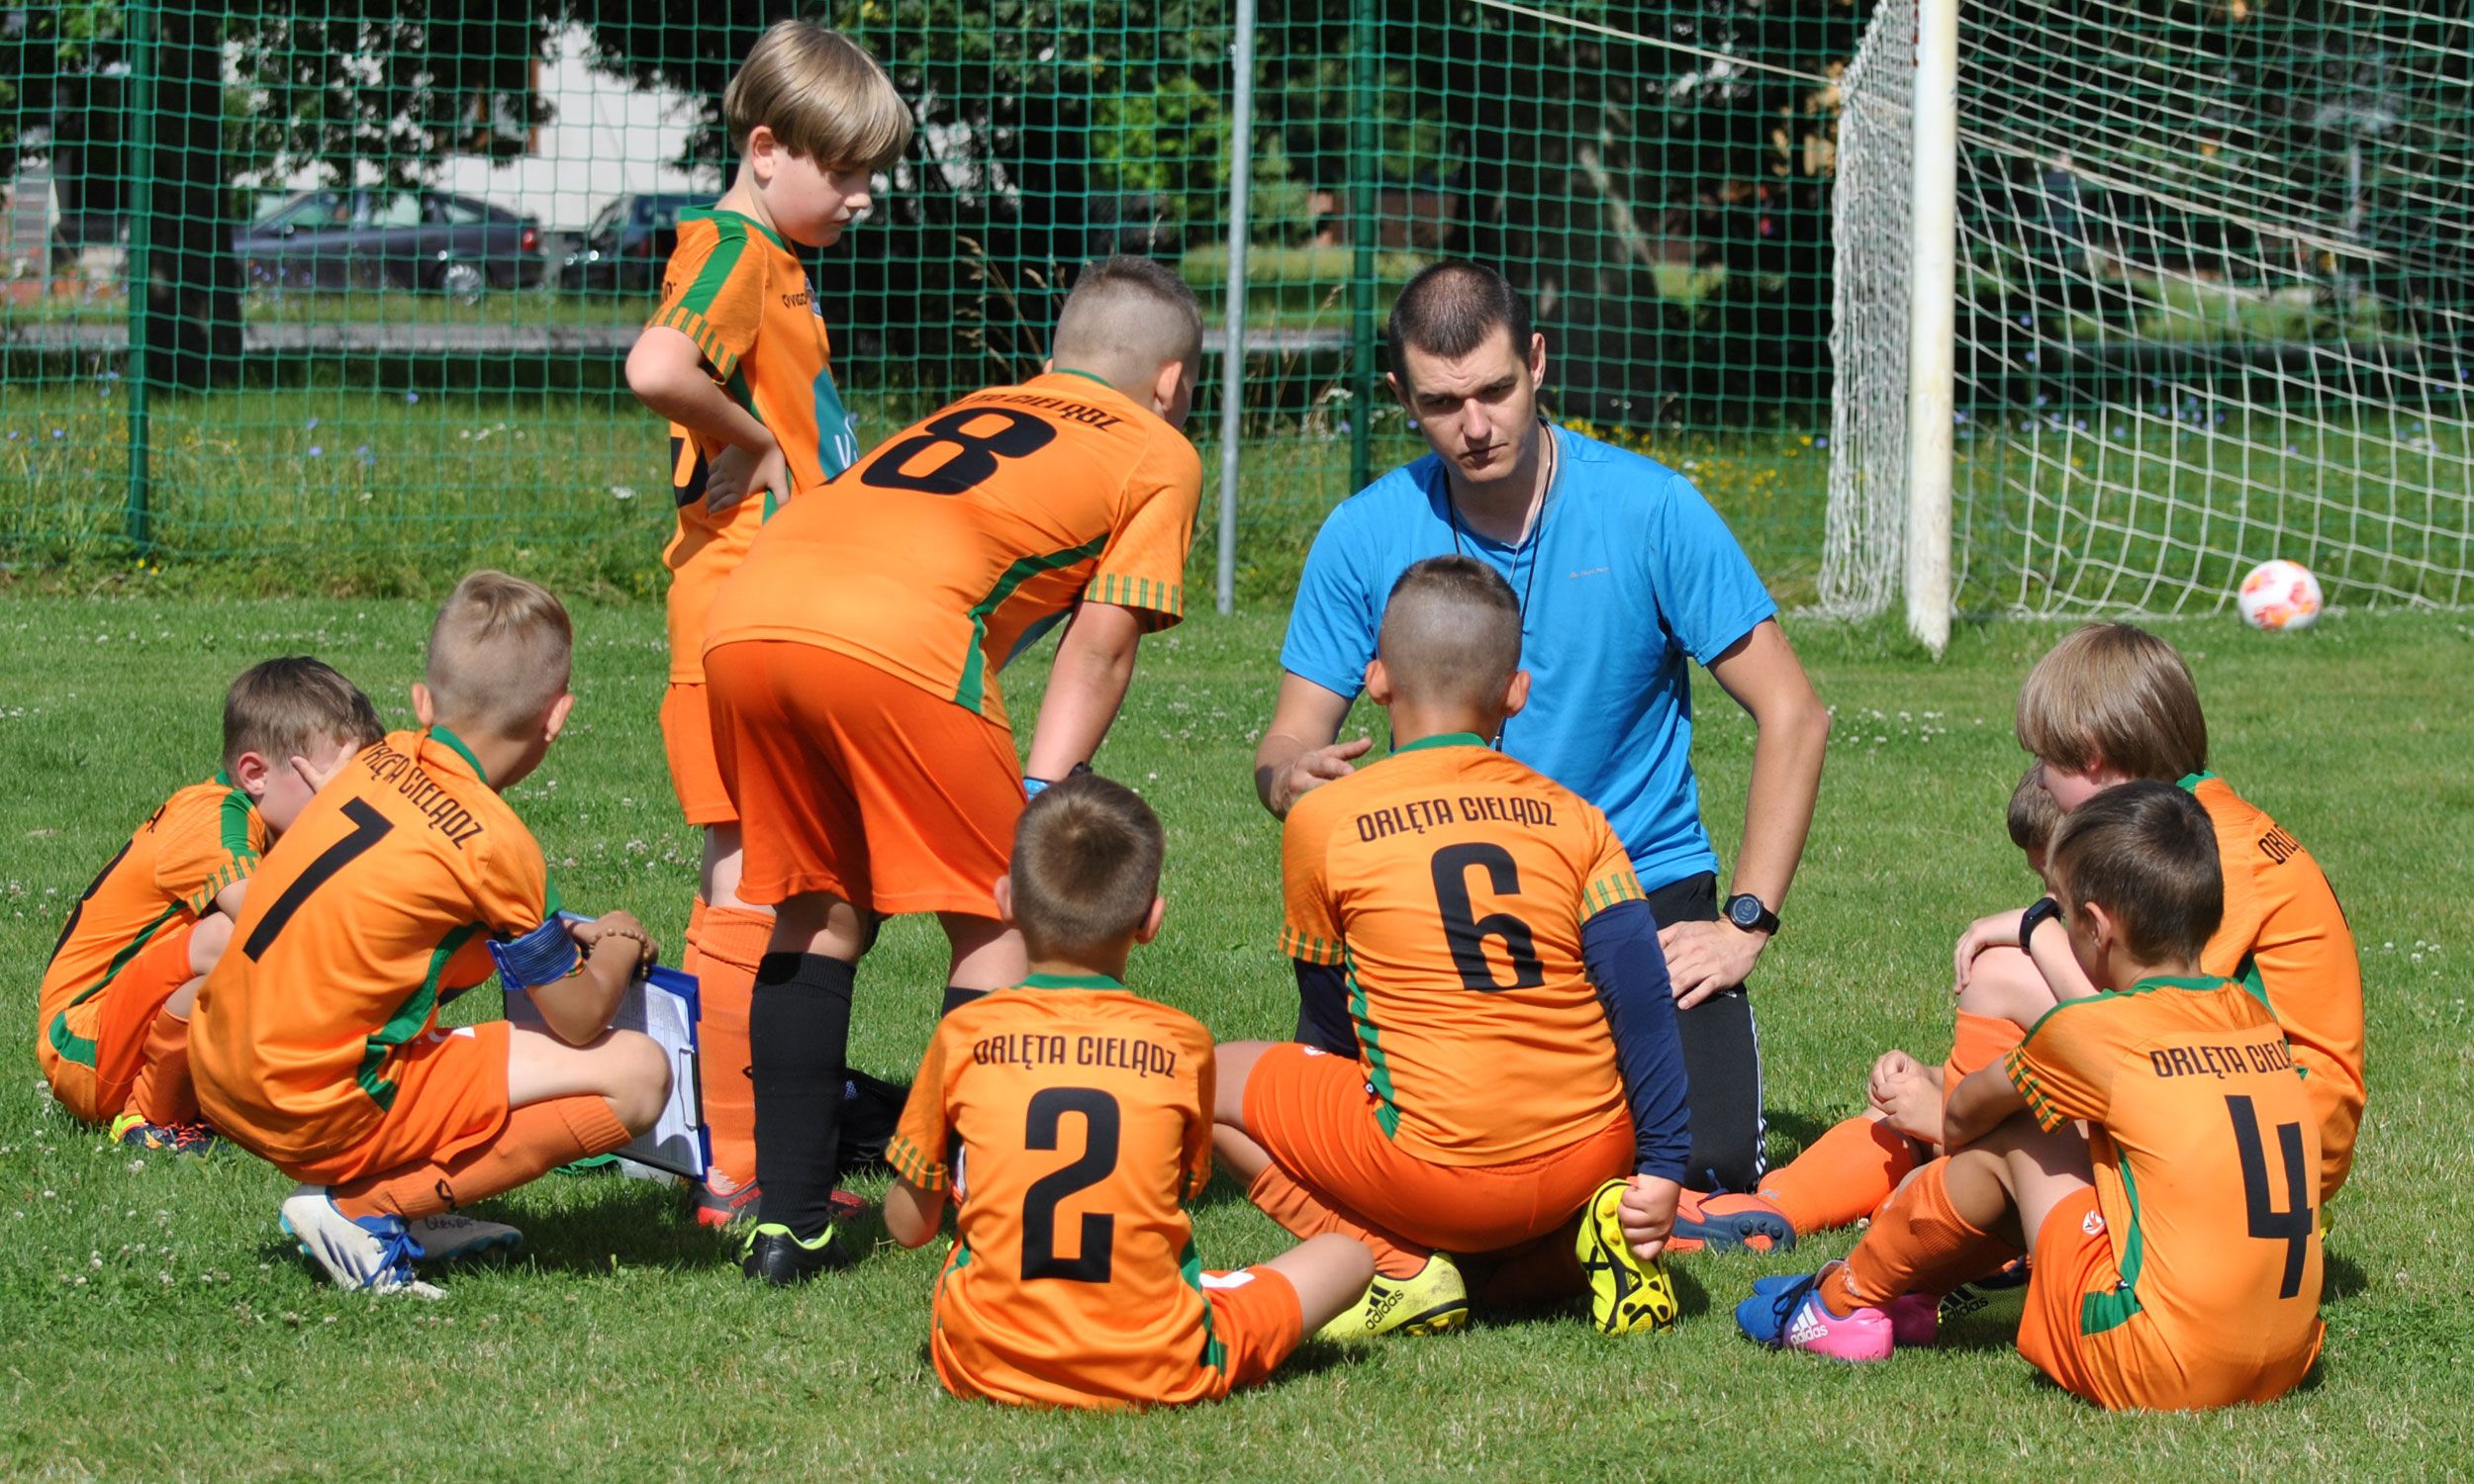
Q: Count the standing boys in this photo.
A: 2